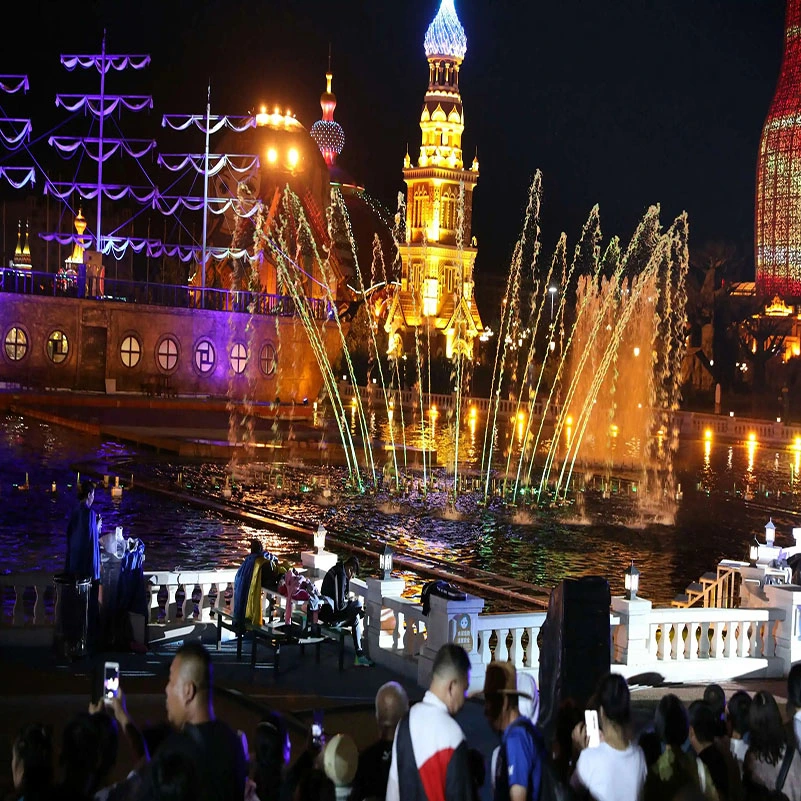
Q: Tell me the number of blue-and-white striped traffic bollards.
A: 0